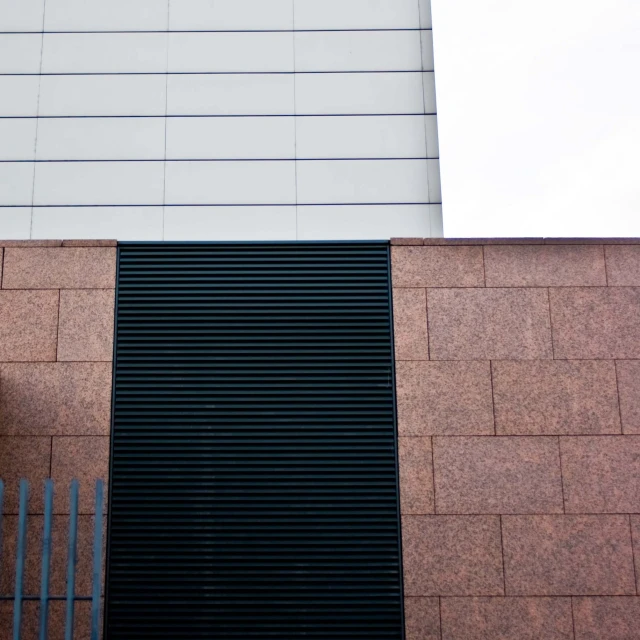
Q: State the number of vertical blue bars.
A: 5